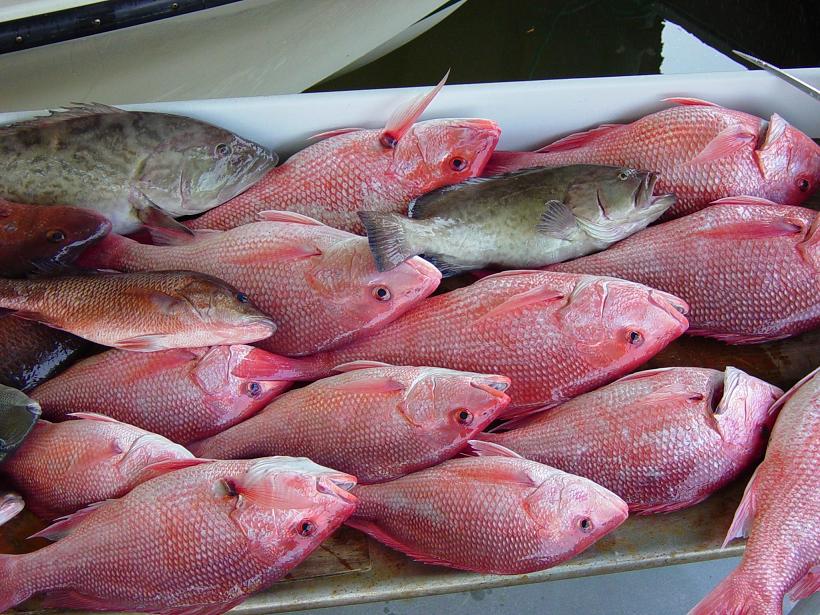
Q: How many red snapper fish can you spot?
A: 12